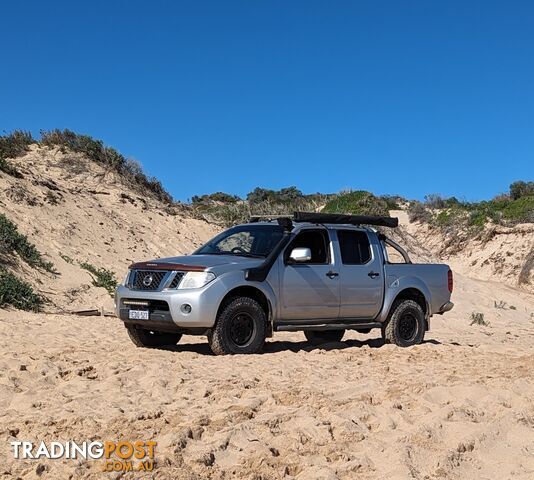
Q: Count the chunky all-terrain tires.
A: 4